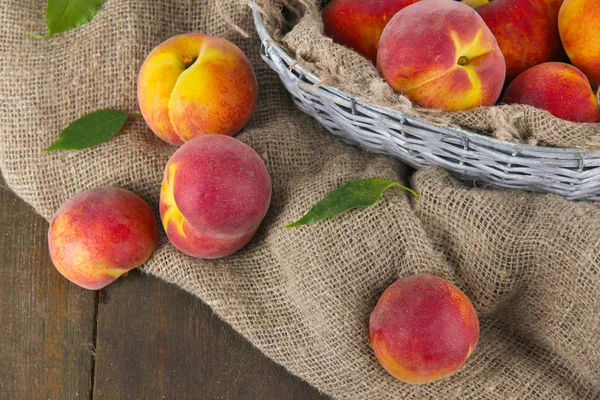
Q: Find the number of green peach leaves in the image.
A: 3